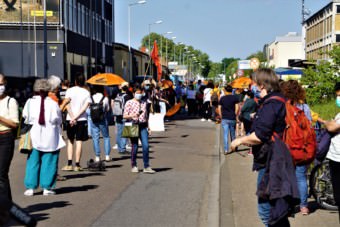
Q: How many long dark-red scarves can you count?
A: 1